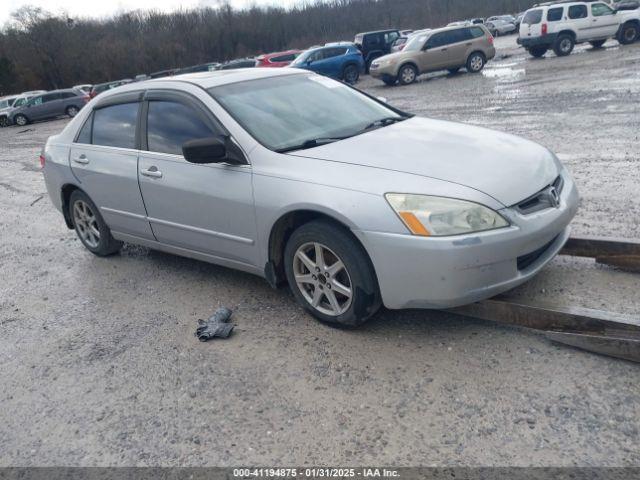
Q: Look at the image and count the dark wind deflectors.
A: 2